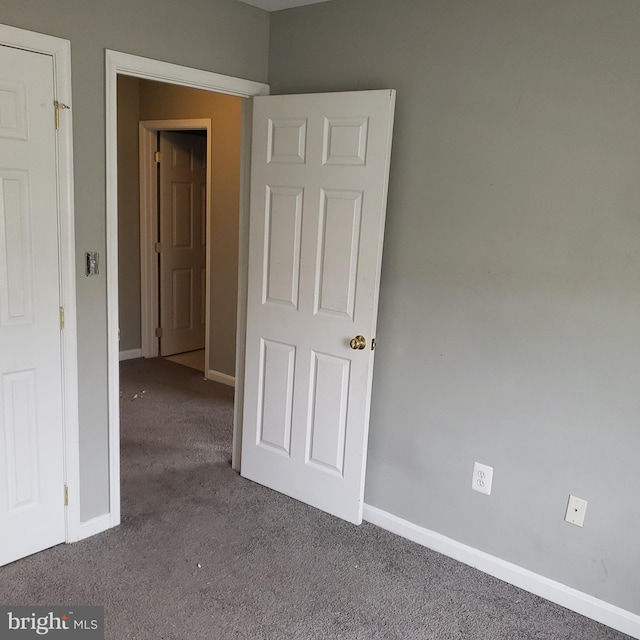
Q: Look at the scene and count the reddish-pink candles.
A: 0